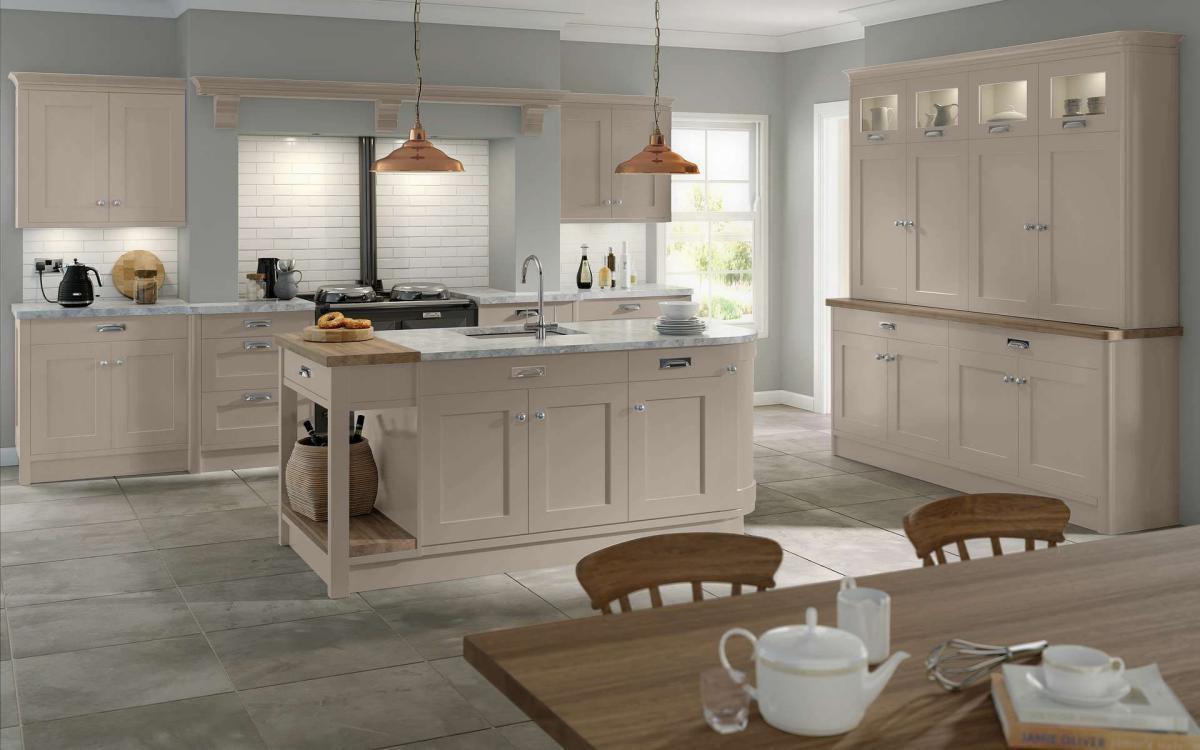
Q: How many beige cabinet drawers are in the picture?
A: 11